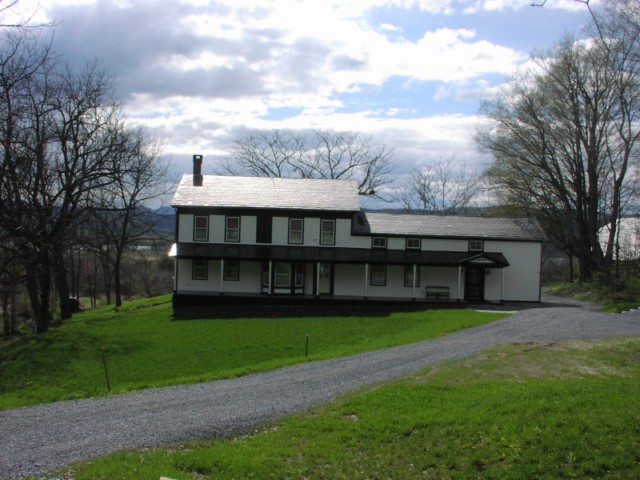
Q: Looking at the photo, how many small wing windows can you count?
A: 3